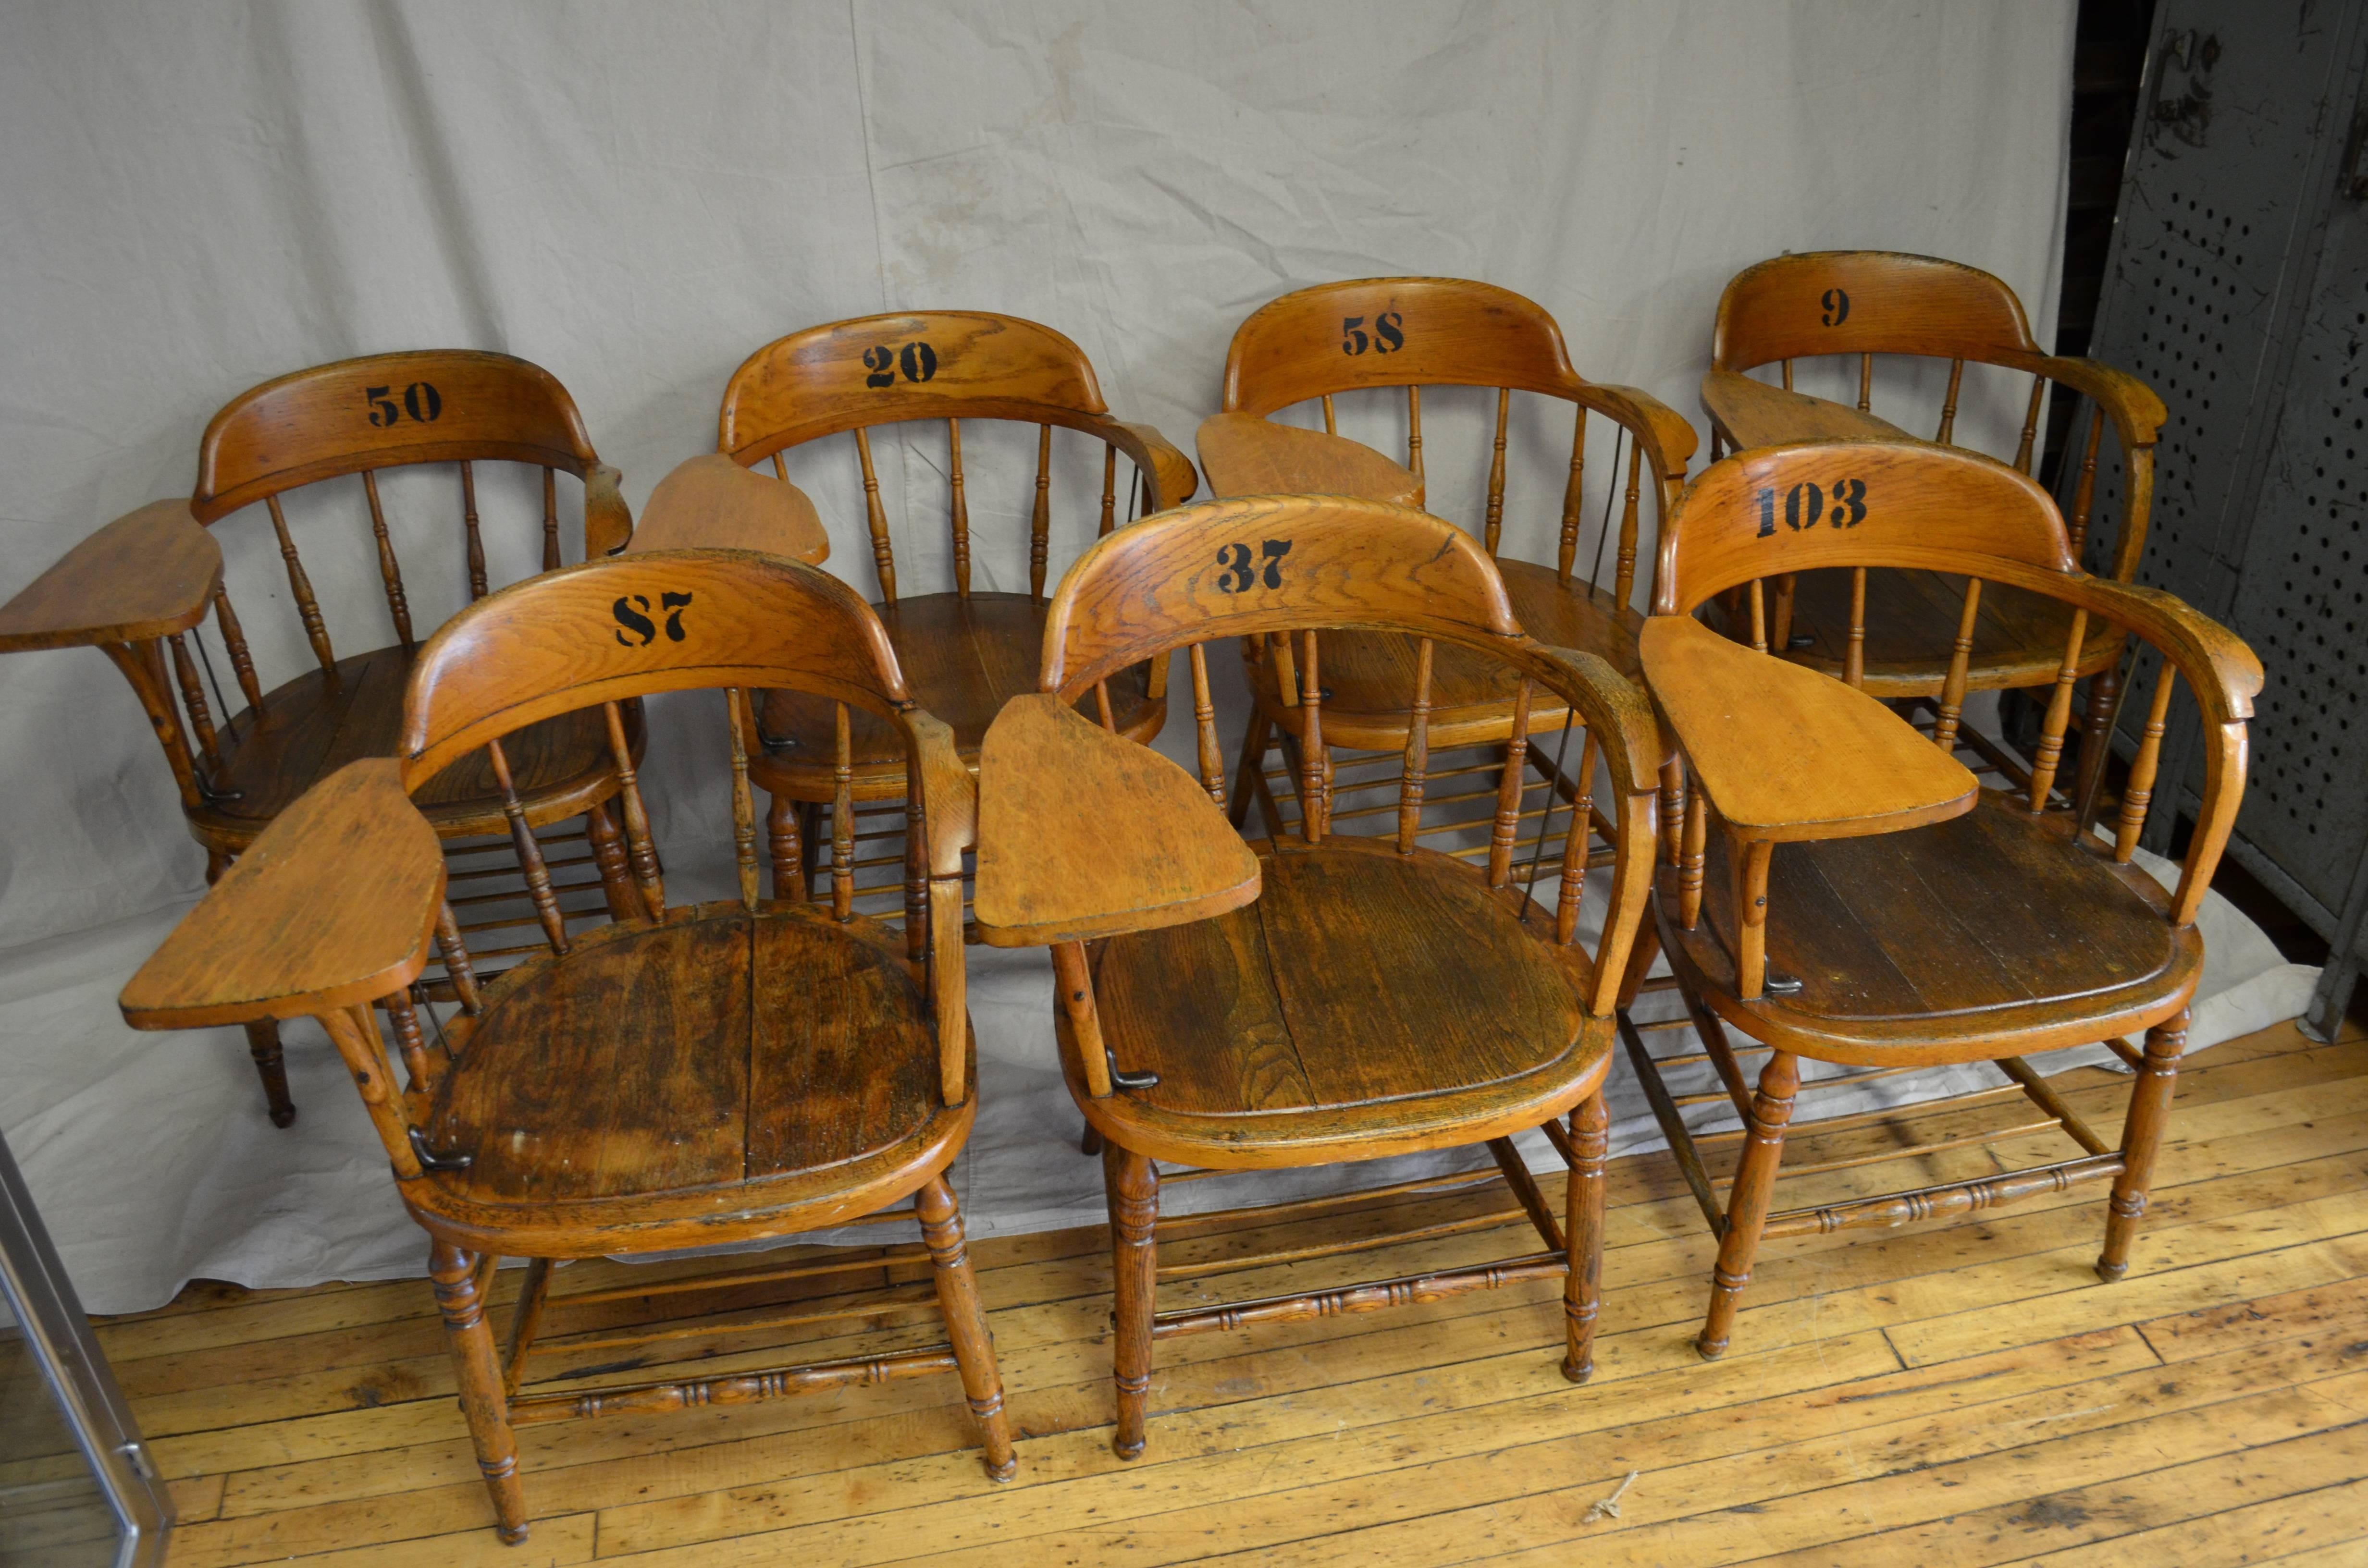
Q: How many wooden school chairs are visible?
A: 7